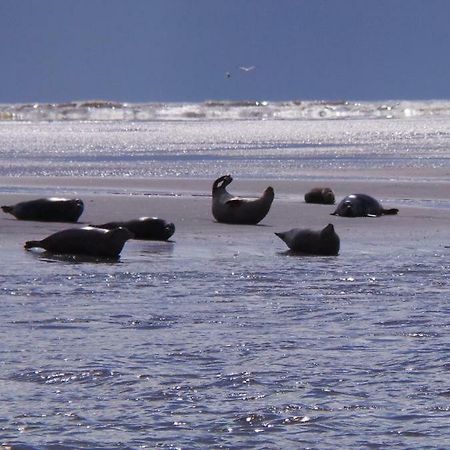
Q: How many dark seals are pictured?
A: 7